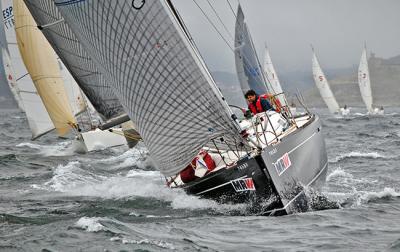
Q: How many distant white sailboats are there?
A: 3